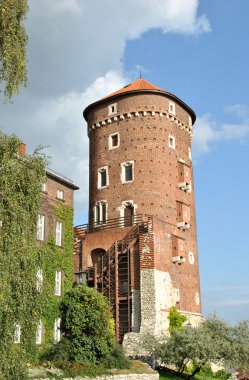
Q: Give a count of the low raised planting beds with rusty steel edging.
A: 0